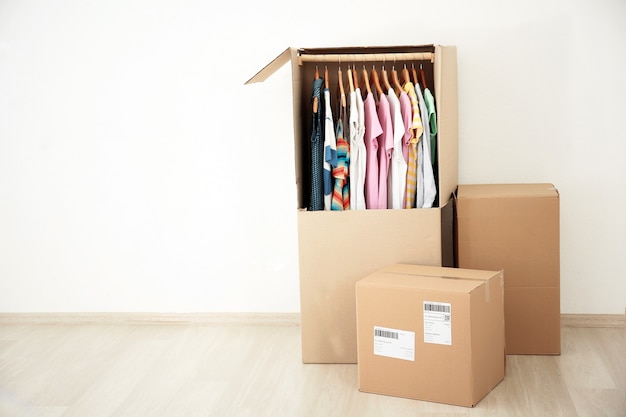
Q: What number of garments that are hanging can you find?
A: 12